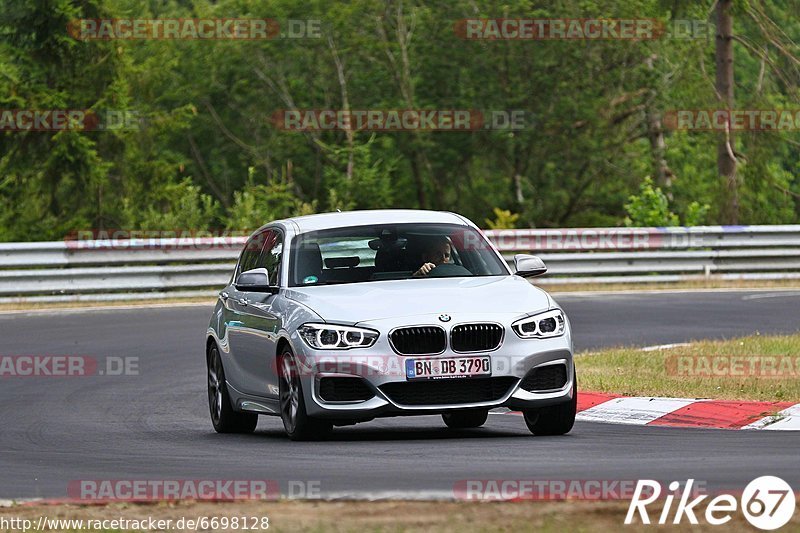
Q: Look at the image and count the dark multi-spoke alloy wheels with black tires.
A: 2